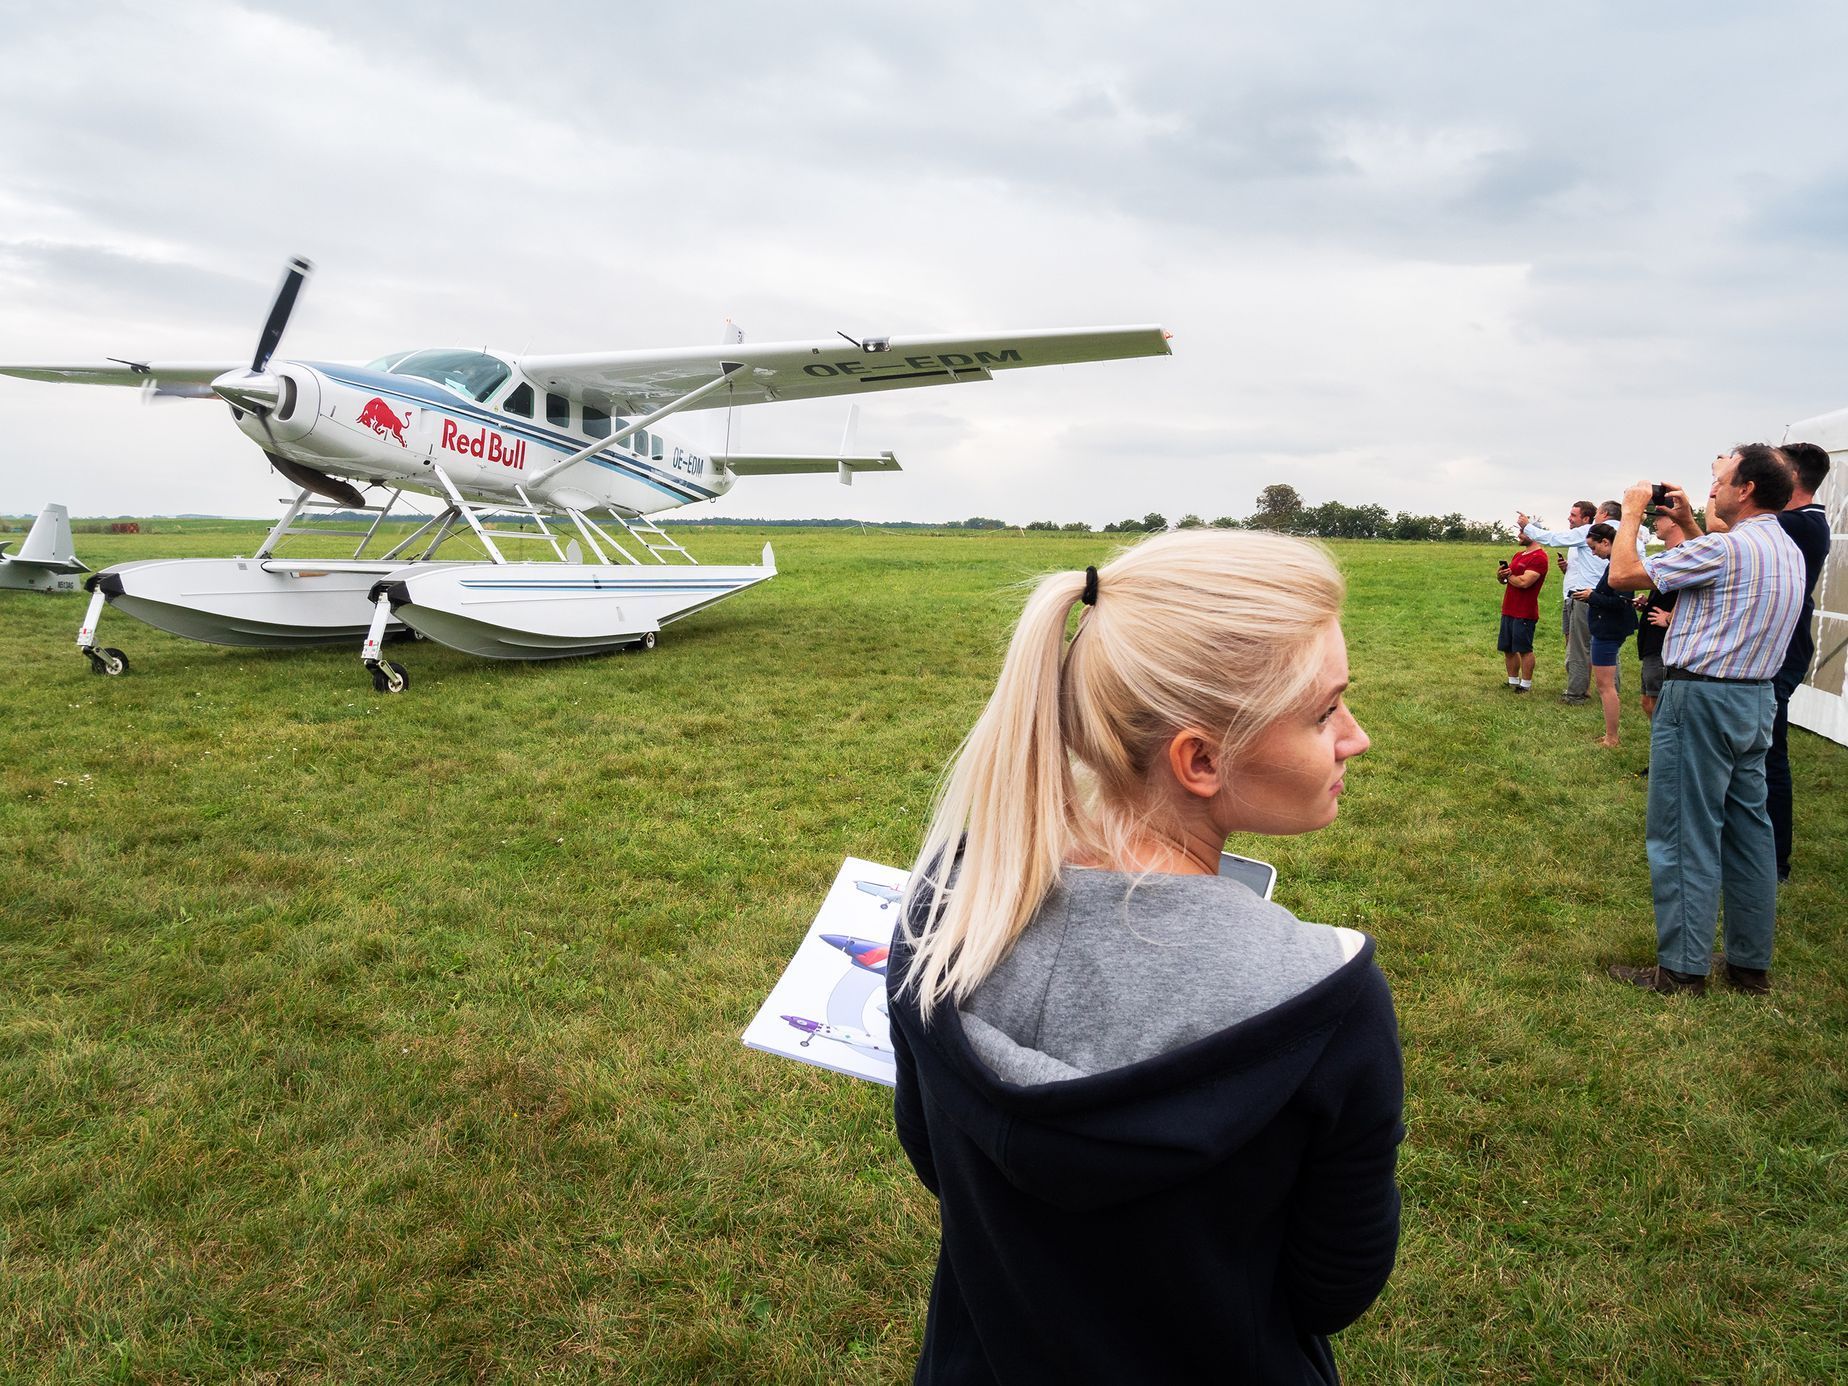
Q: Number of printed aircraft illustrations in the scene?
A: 3